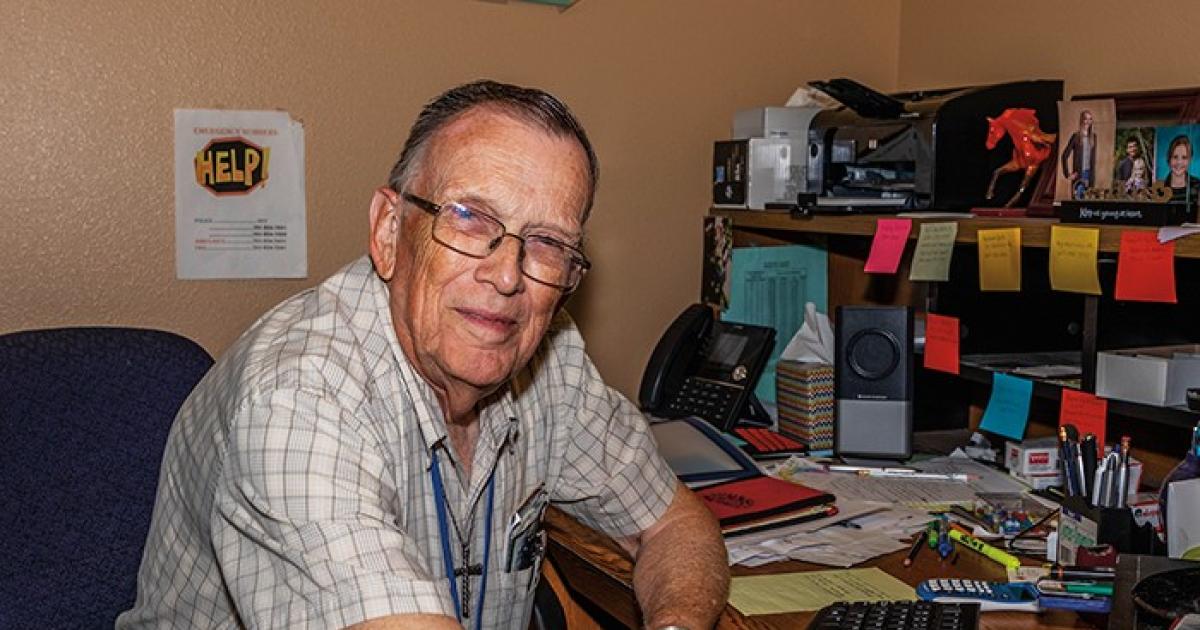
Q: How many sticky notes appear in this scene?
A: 8